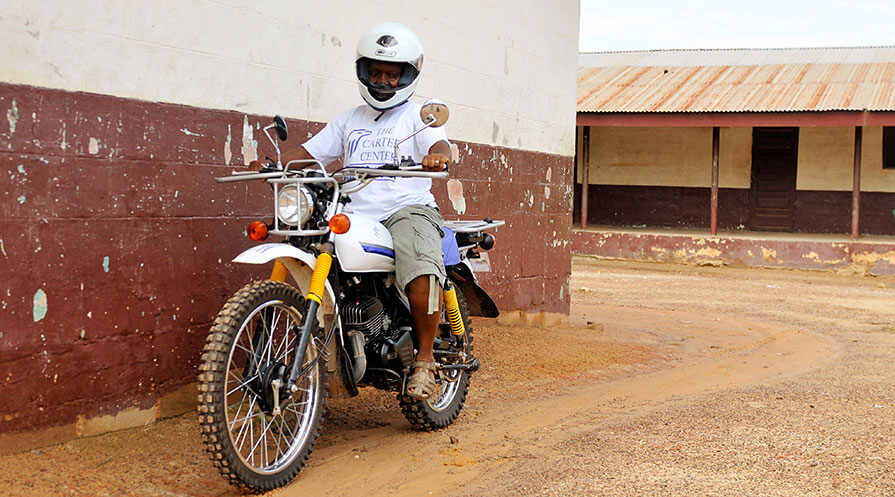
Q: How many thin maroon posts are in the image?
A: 3